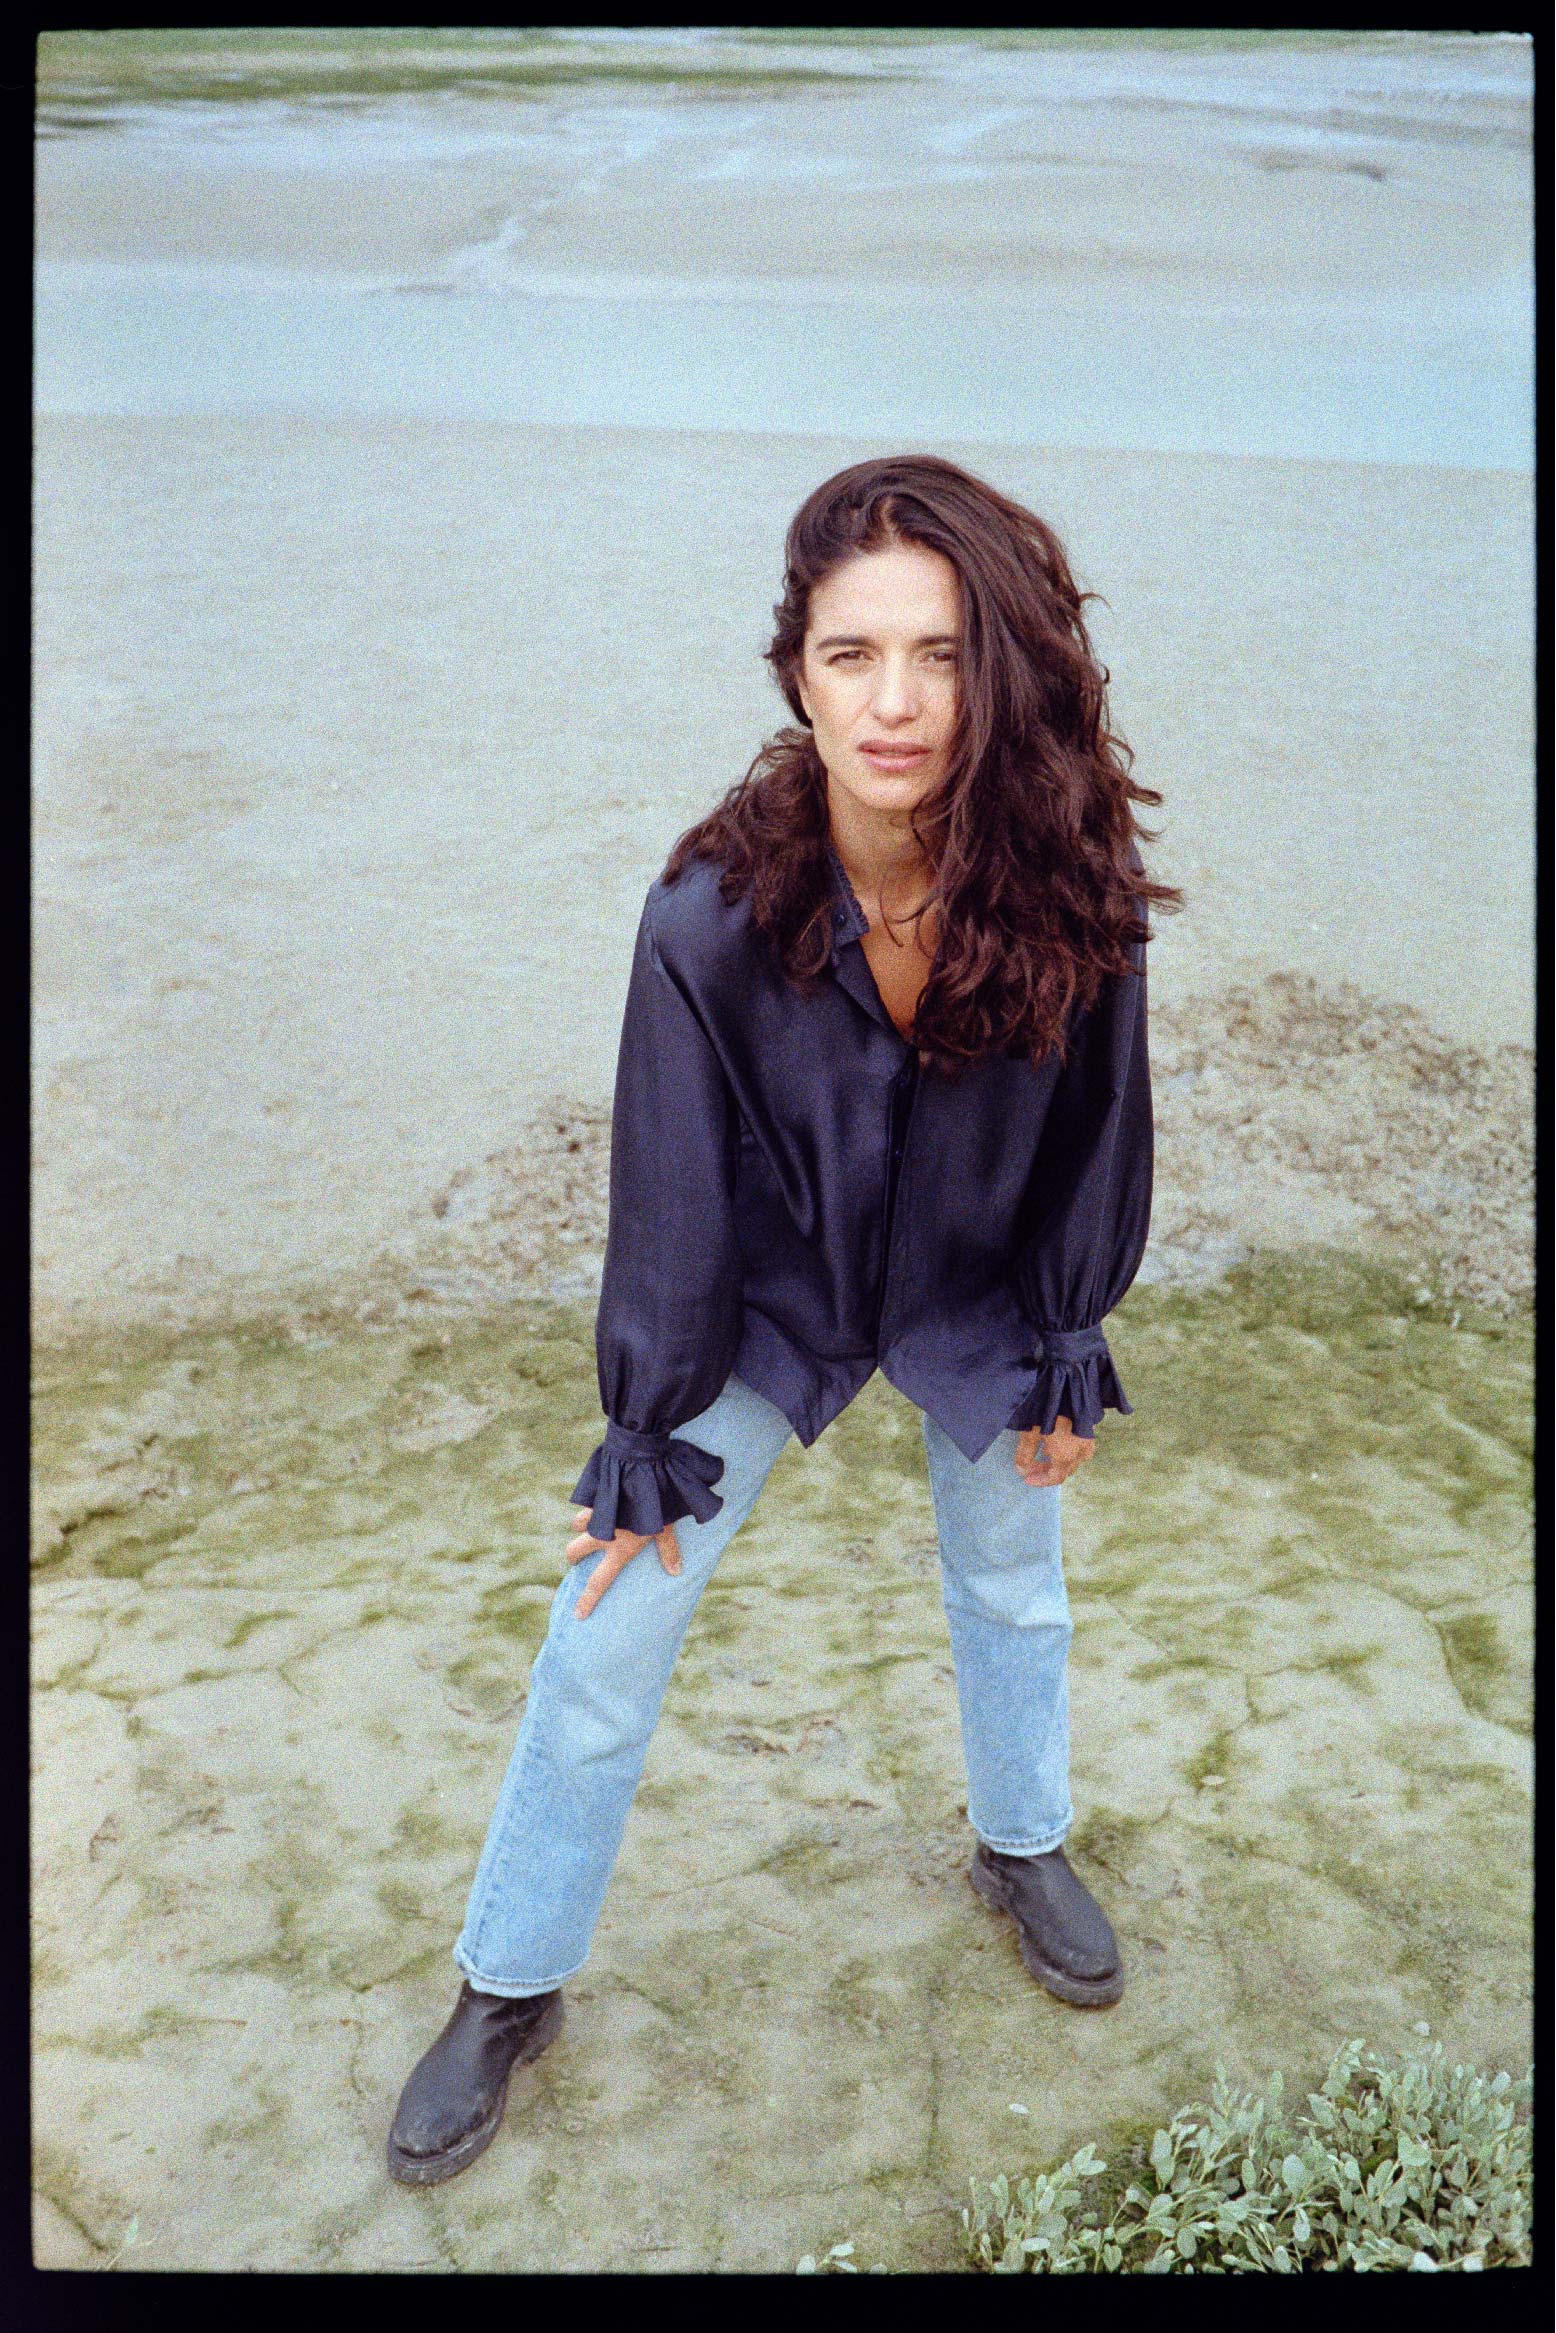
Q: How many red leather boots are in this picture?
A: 0